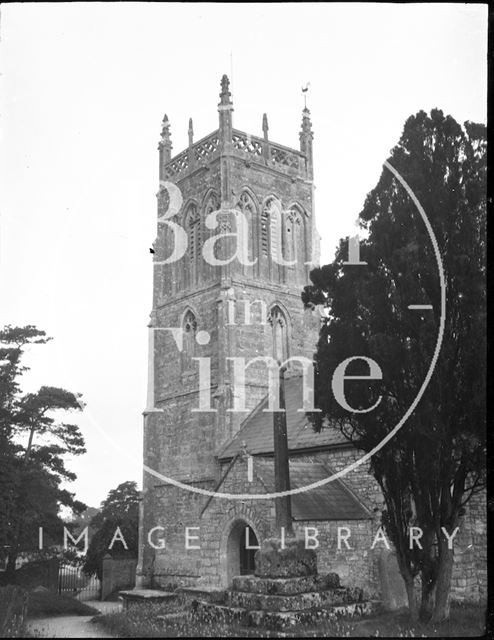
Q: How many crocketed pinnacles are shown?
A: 3